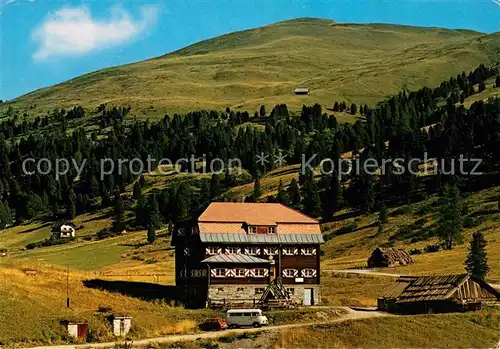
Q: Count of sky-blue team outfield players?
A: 0